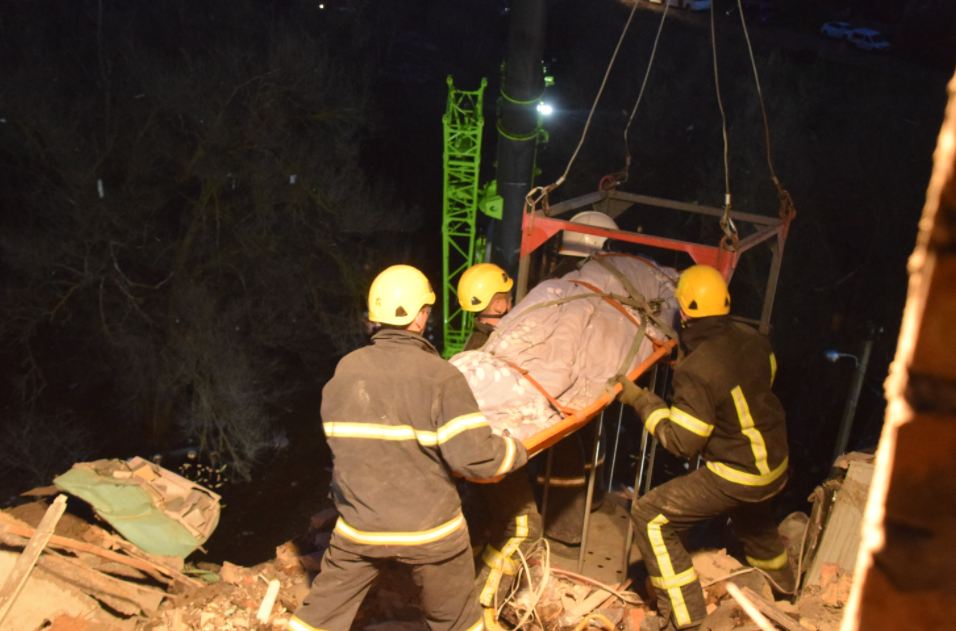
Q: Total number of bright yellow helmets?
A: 3